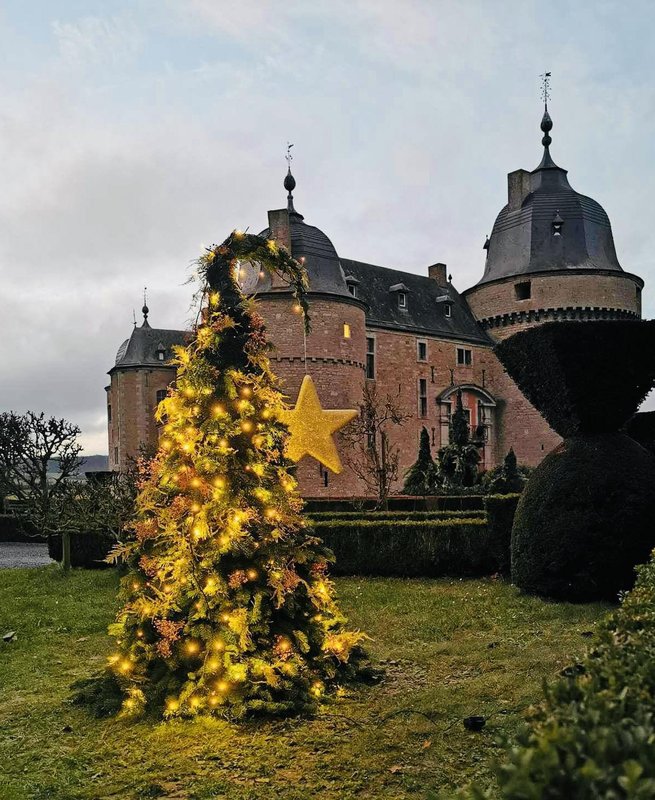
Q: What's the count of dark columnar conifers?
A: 3